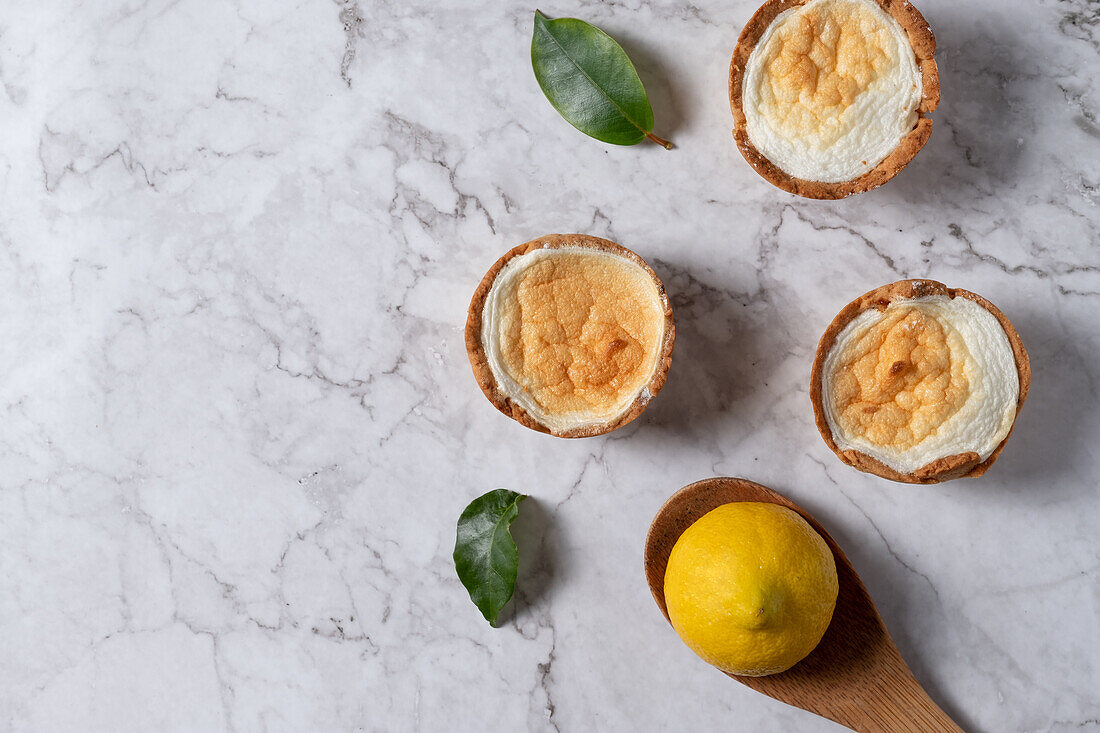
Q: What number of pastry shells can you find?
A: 3